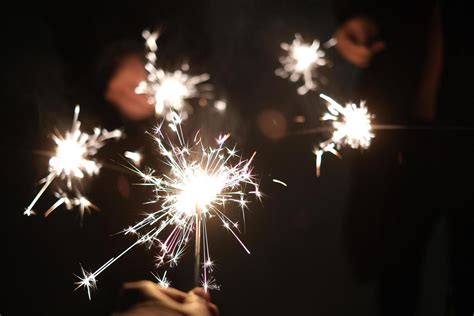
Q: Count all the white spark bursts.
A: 5